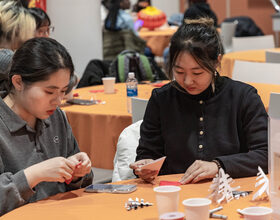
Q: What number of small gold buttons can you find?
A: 4